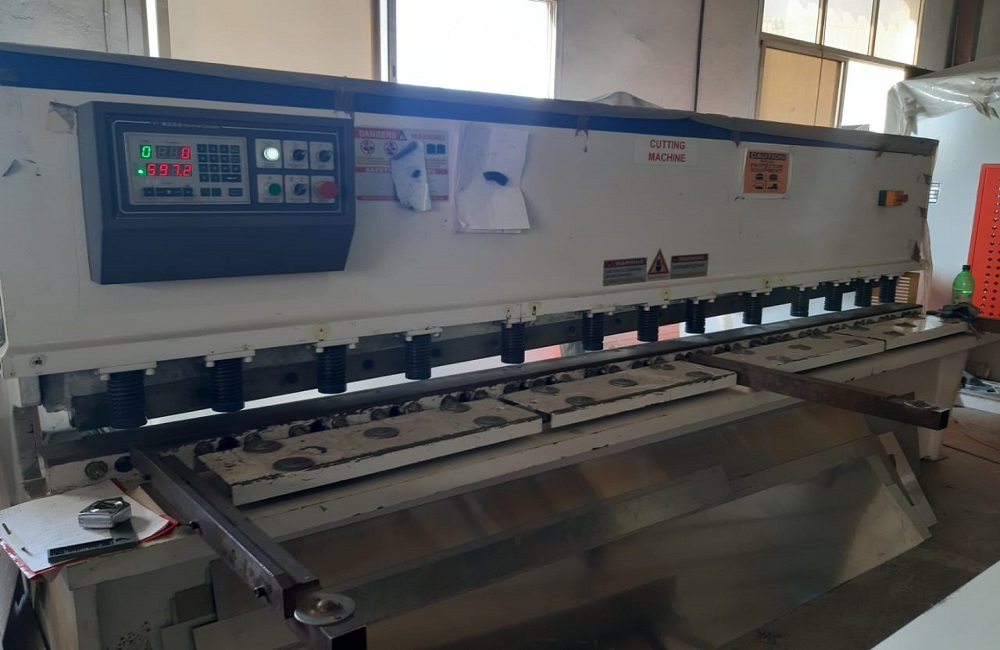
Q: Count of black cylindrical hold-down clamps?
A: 13